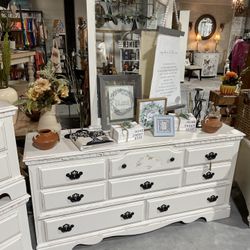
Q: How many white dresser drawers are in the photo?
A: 8